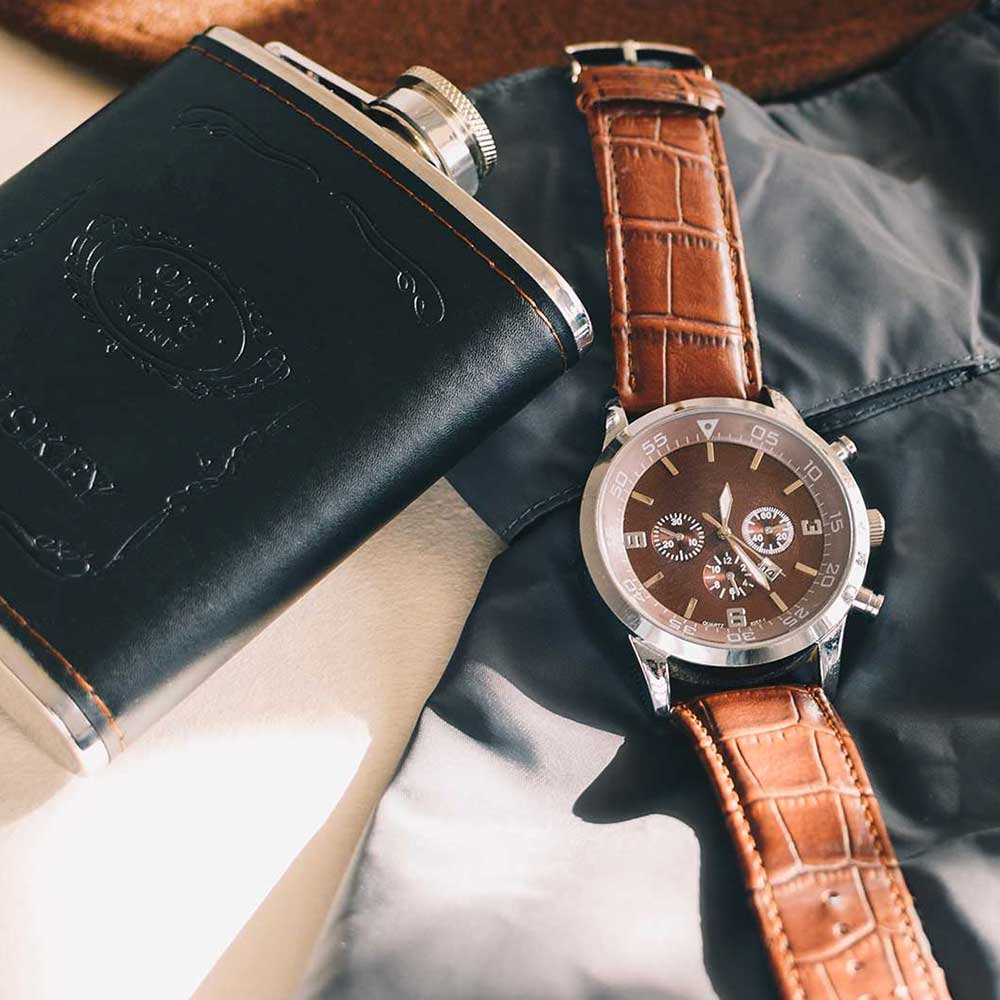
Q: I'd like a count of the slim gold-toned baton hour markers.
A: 9